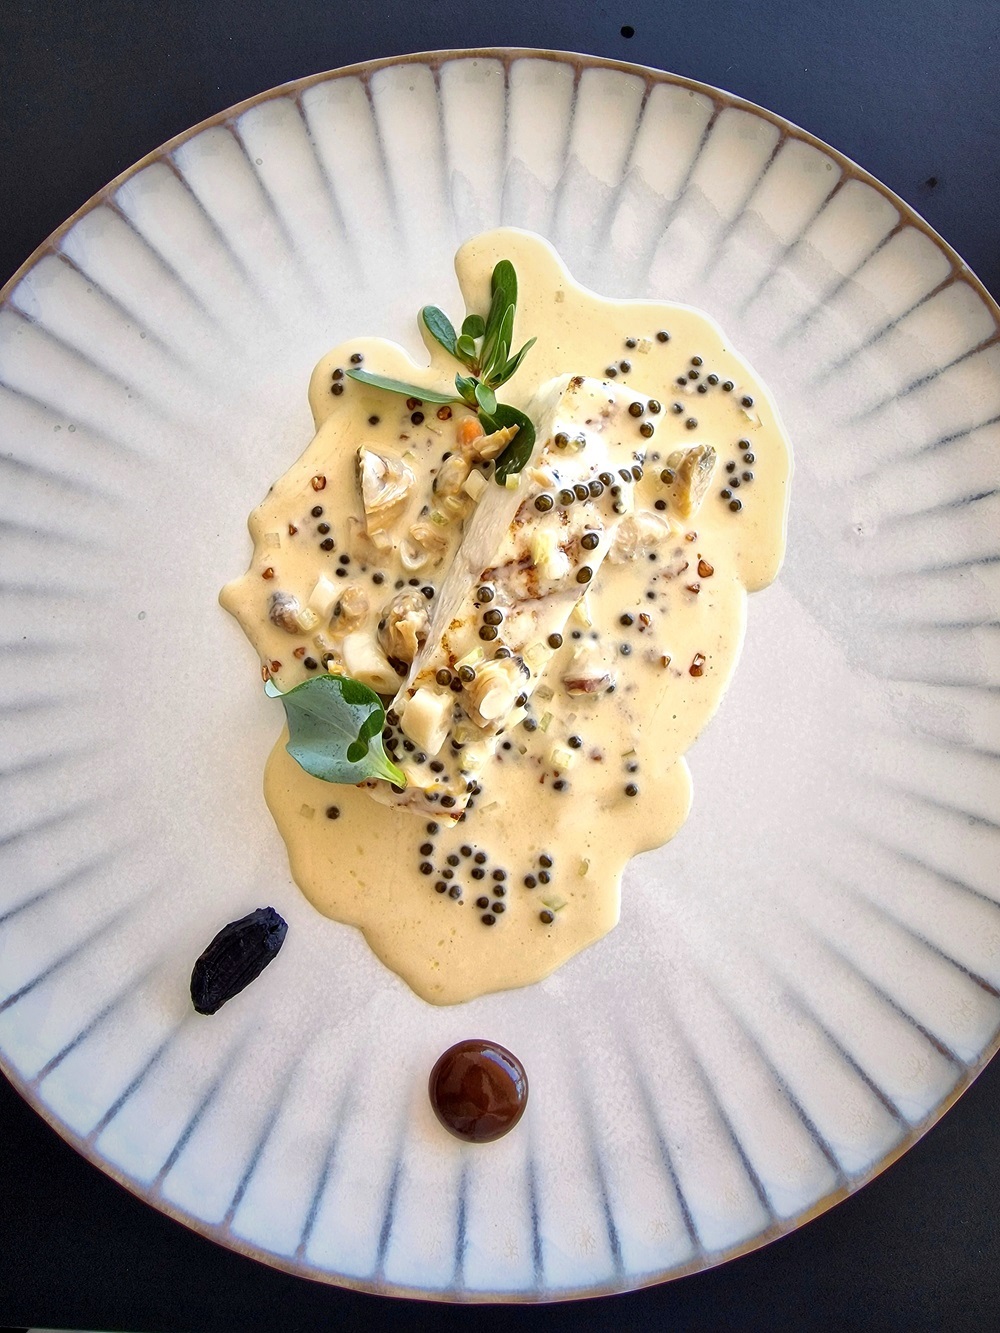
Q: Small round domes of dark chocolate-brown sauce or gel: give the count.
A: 1